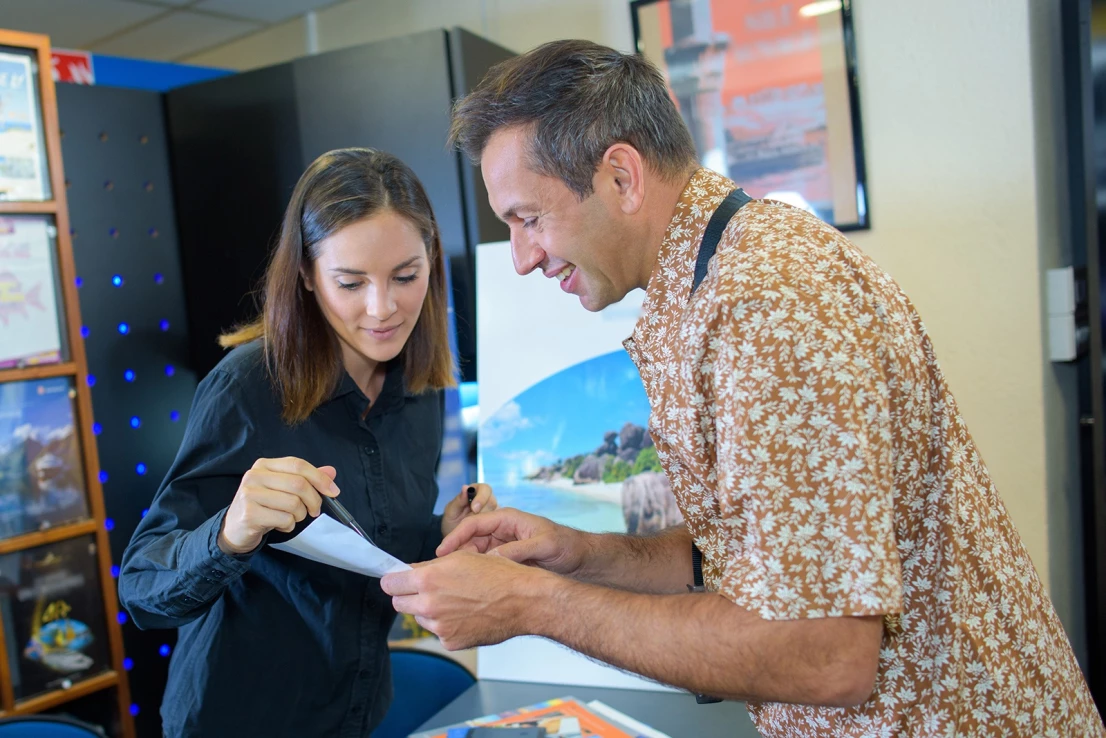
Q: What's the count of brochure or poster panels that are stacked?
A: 4